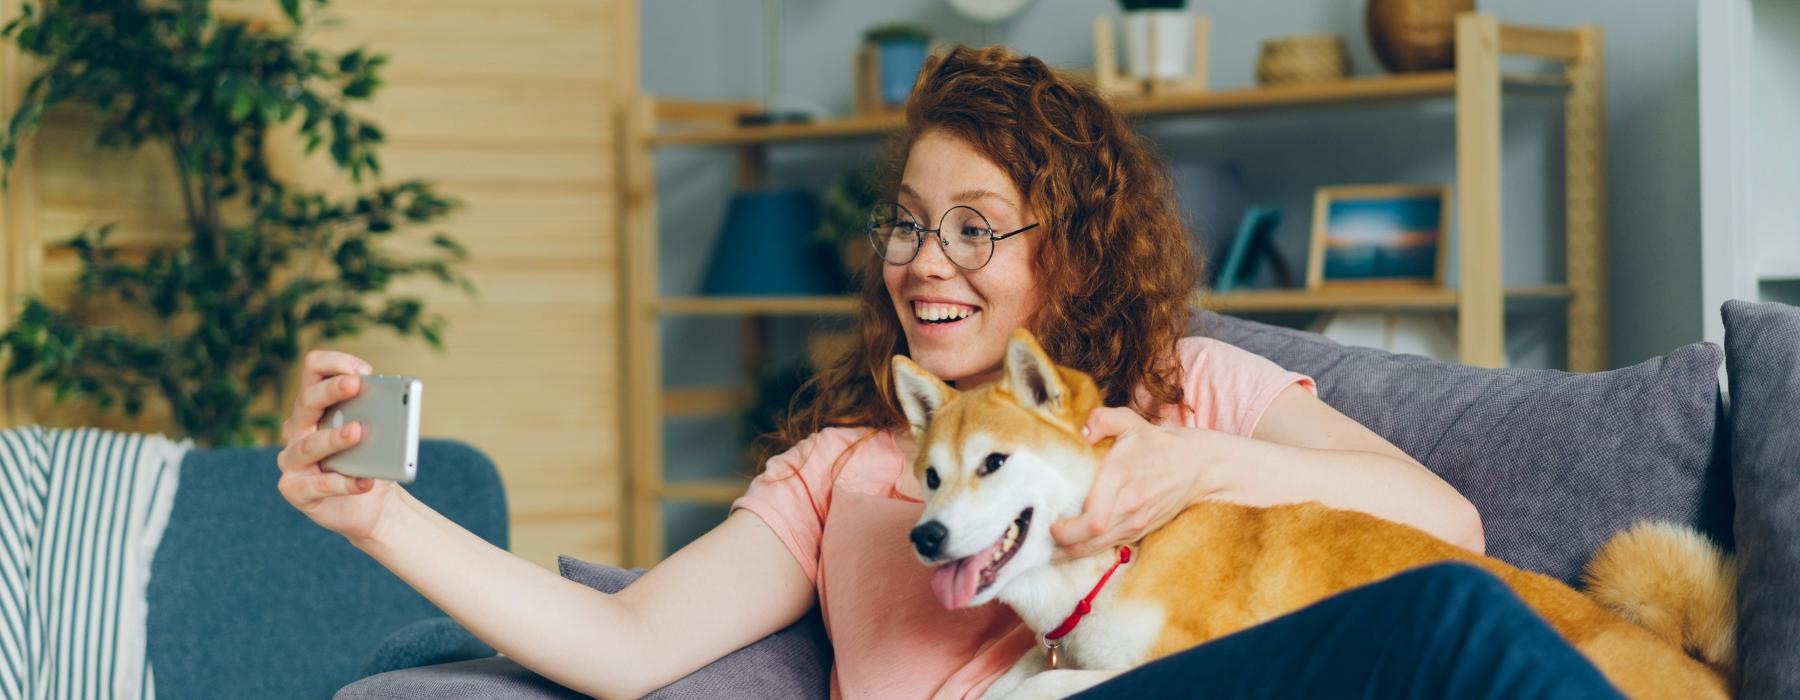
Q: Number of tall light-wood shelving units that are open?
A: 1